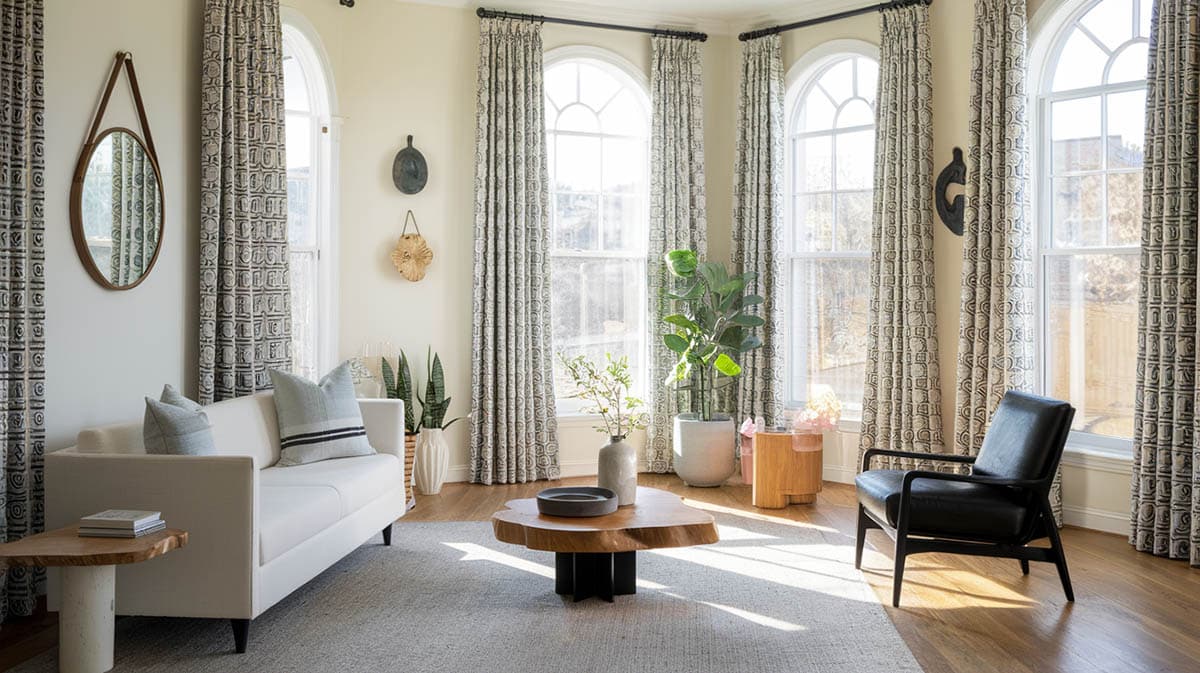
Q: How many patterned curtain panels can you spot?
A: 8